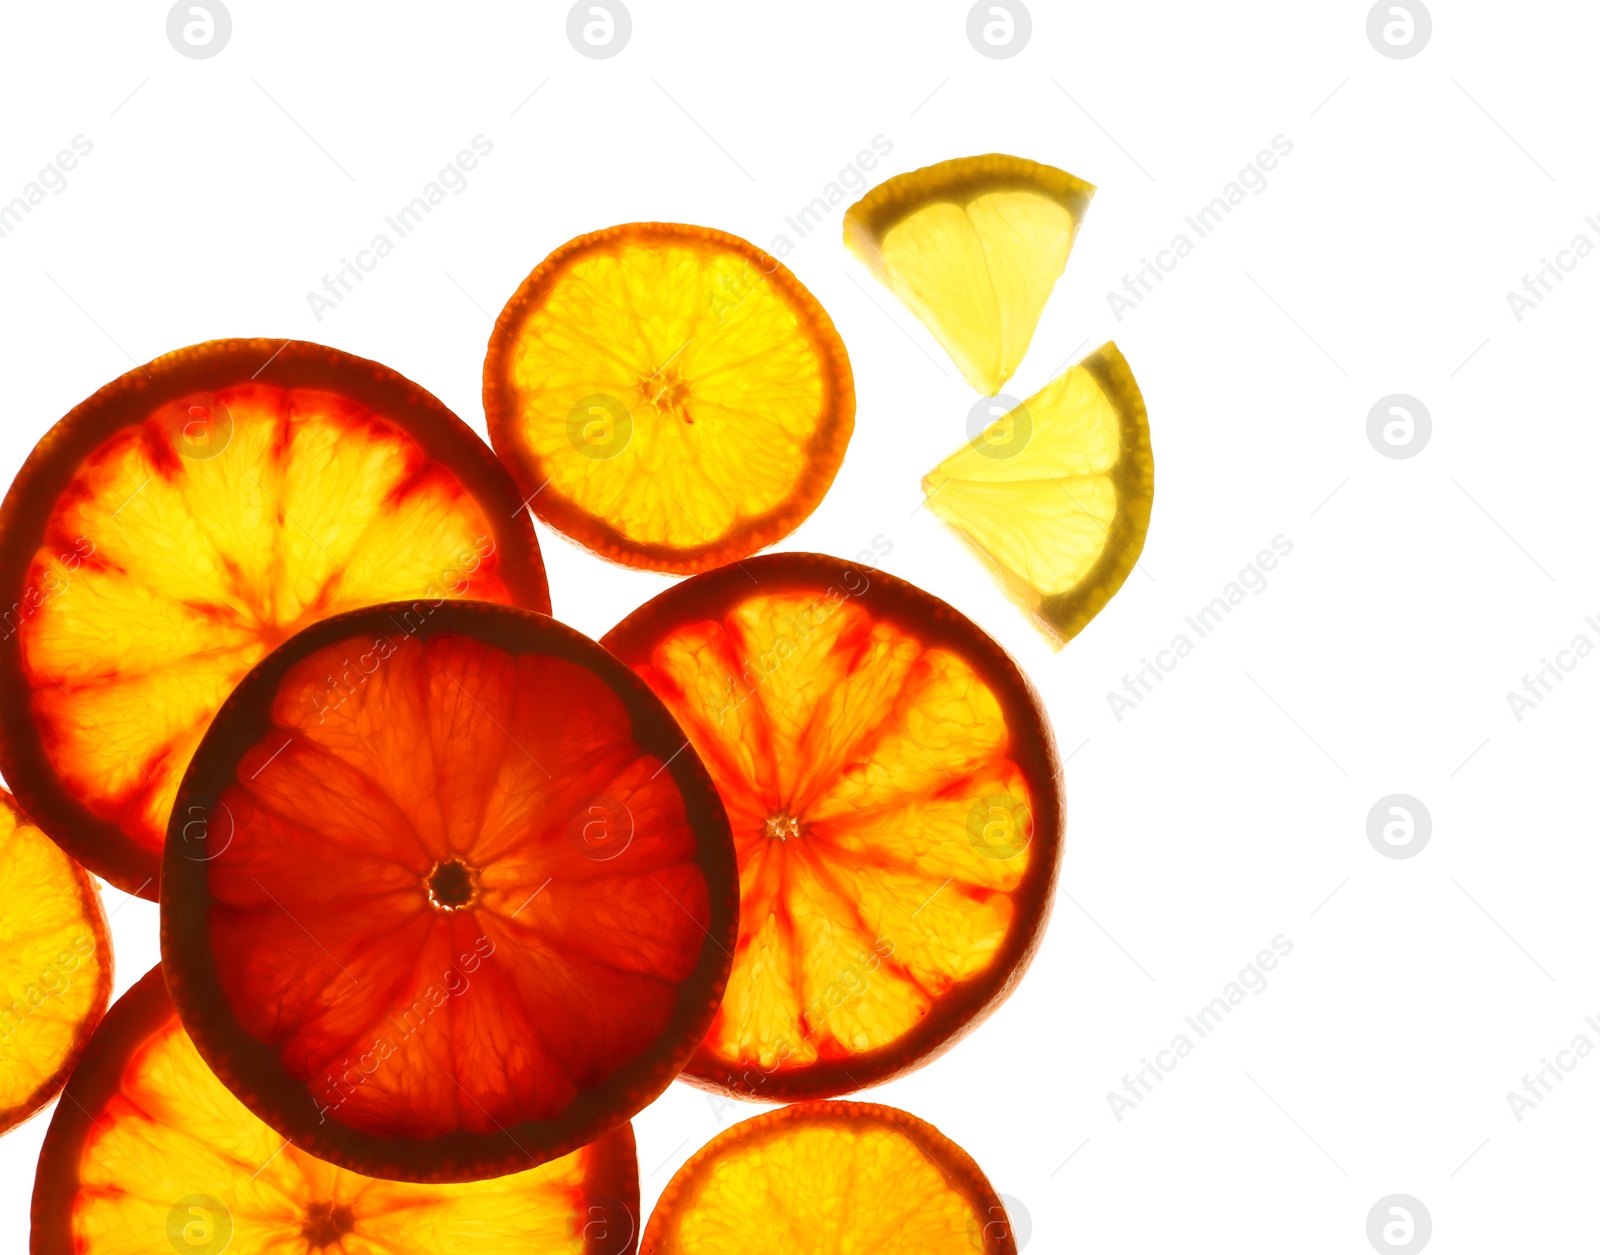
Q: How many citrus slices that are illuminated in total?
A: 9